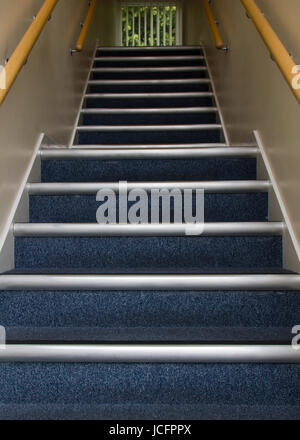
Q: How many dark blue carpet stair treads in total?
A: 12